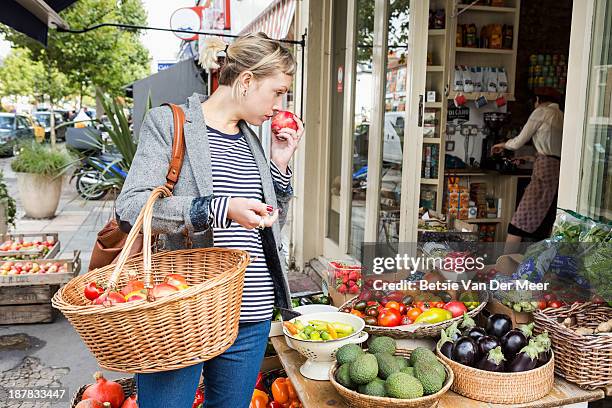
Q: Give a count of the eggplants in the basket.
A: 12